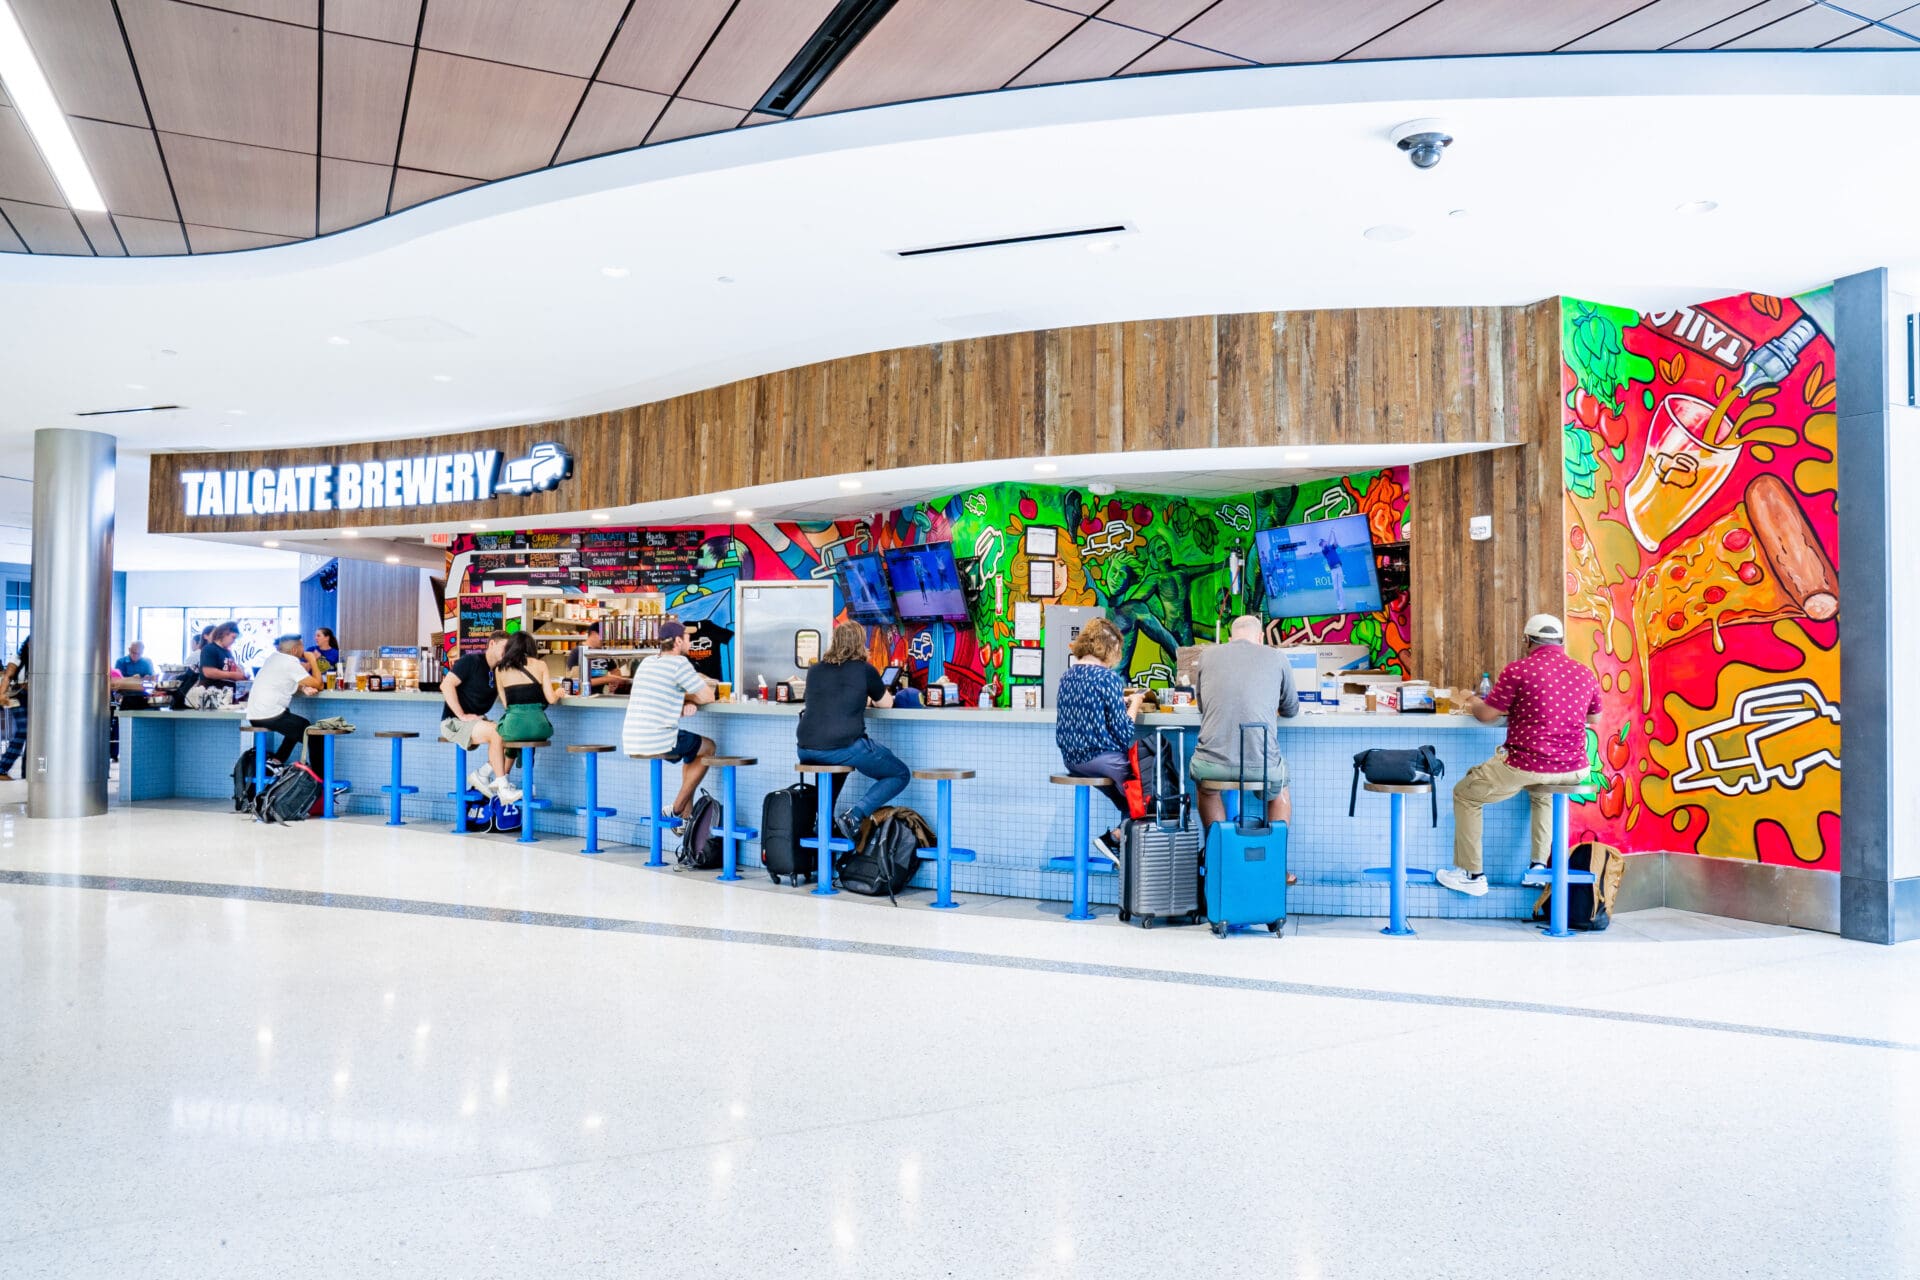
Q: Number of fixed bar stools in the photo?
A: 14